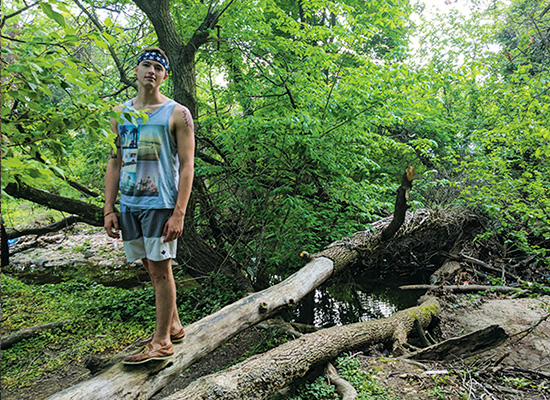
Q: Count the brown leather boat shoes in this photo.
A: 2